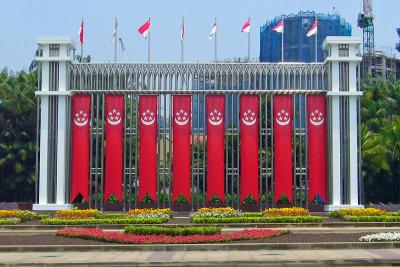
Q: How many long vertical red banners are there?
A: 8